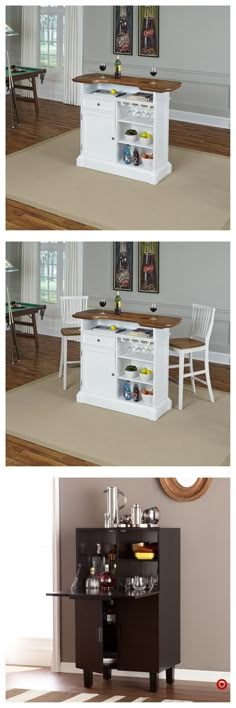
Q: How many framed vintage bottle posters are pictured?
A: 4